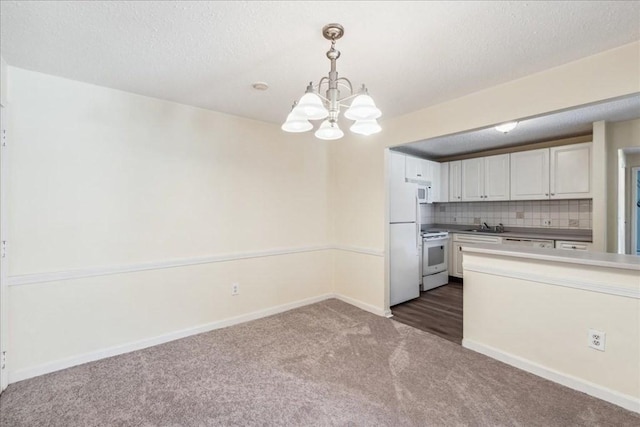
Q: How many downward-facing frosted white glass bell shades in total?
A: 5